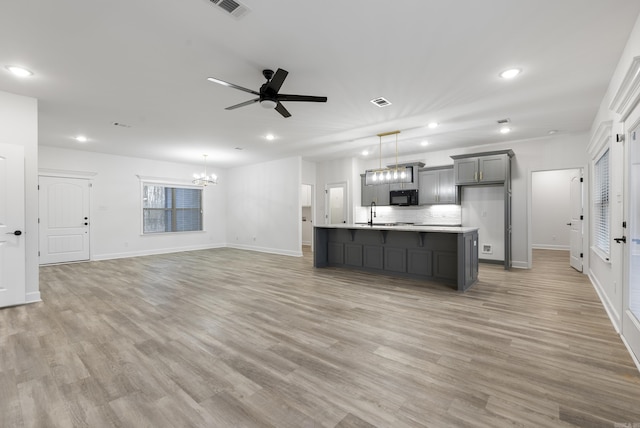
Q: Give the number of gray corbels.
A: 3